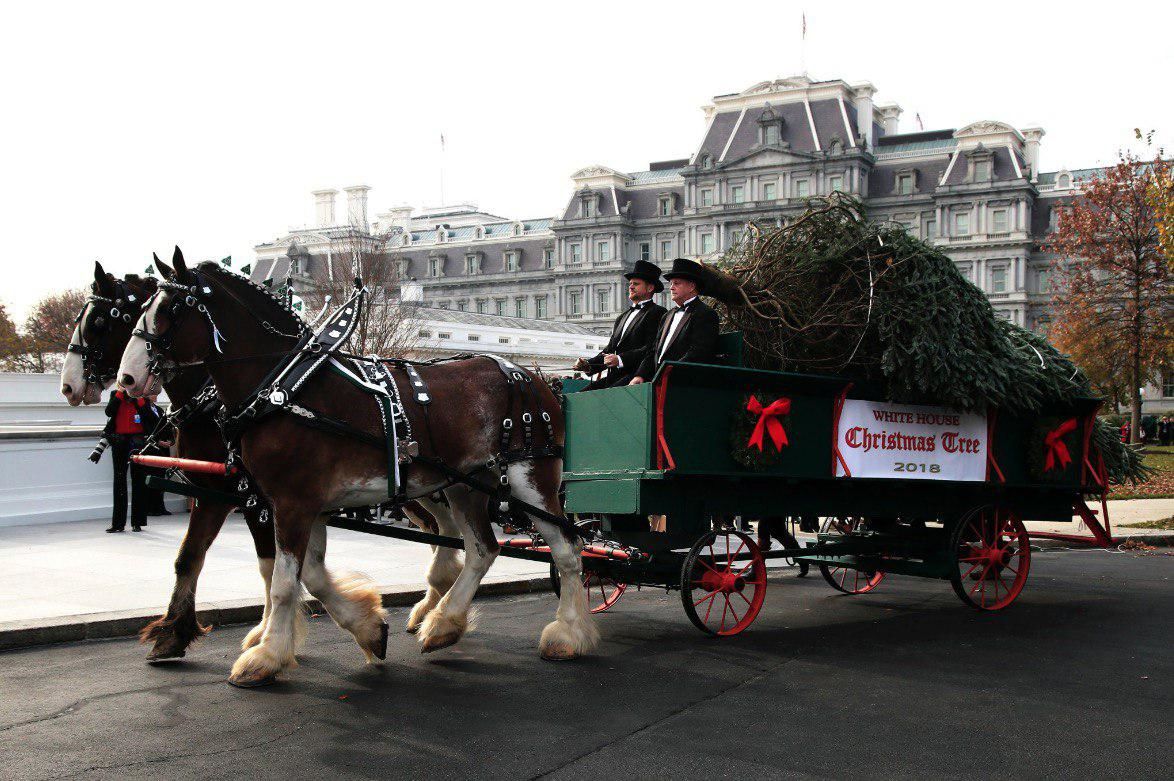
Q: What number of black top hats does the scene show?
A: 2